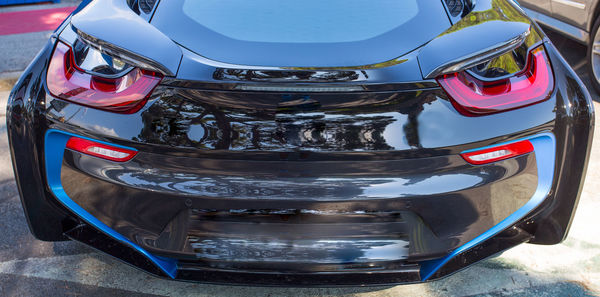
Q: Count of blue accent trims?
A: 2